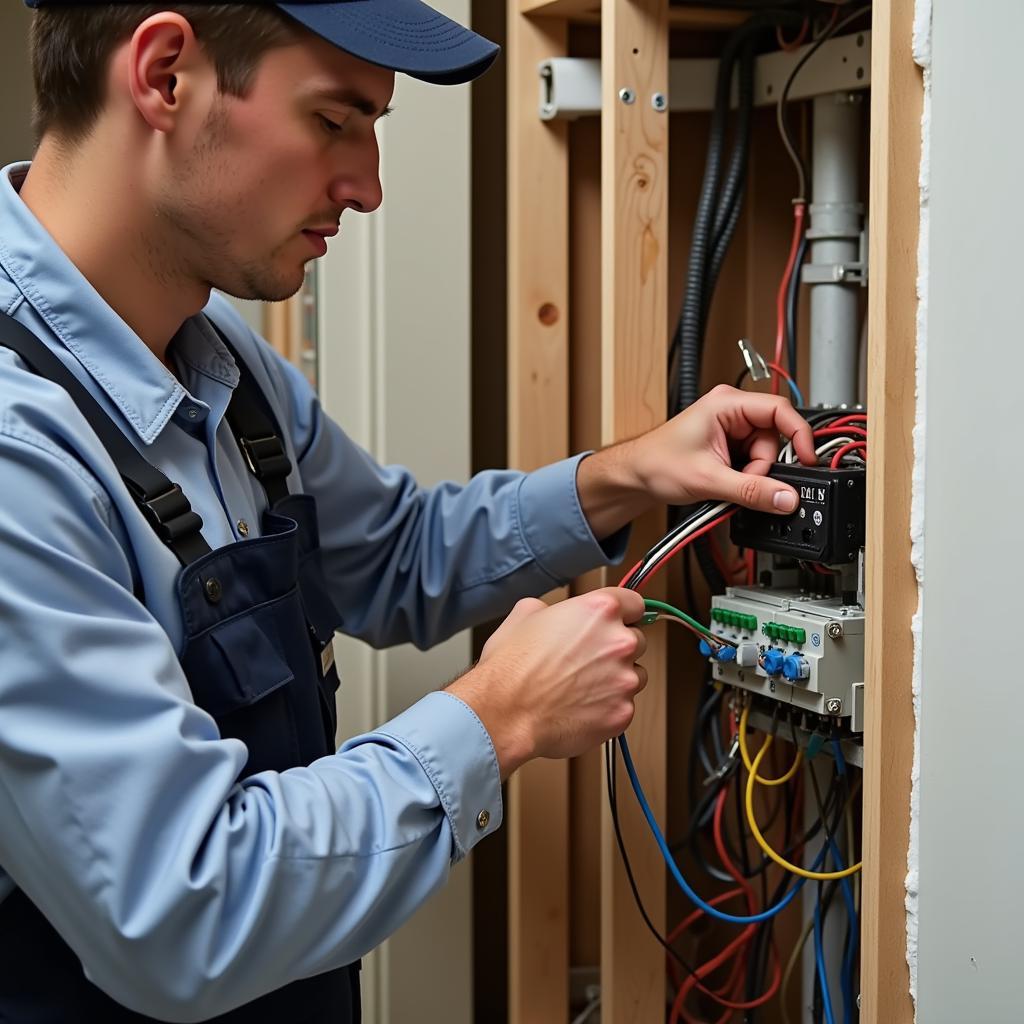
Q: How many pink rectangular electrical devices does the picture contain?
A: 0